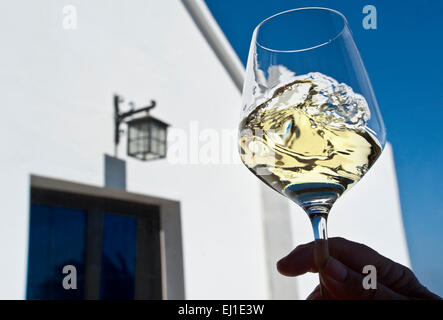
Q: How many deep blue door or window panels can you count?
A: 2